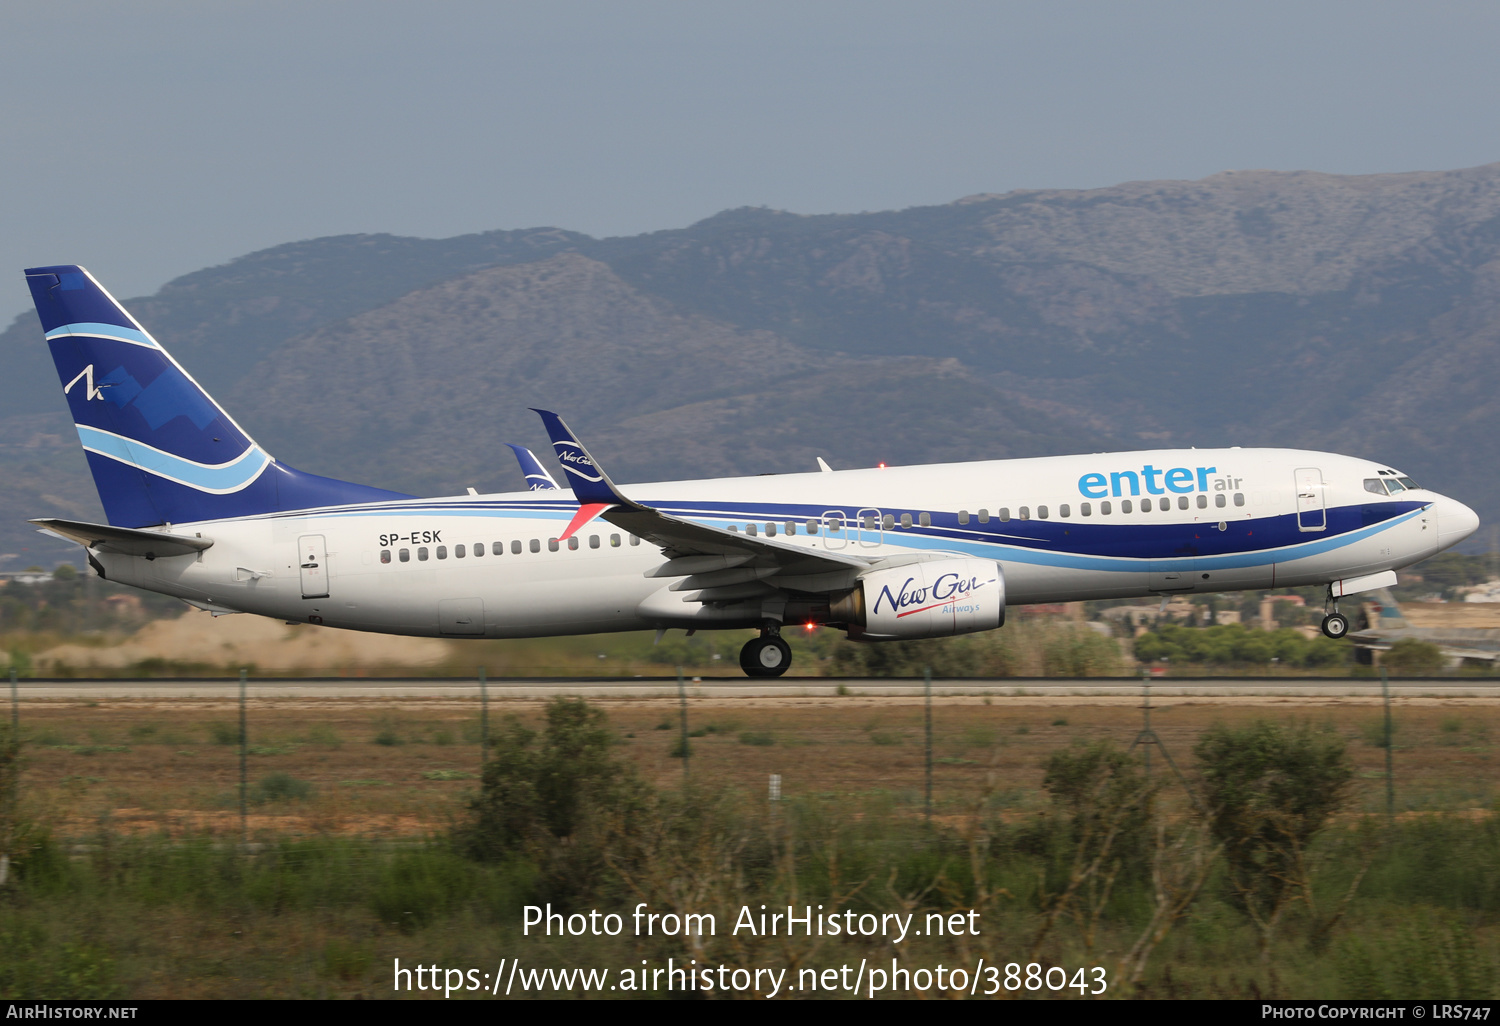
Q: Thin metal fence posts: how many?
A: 7